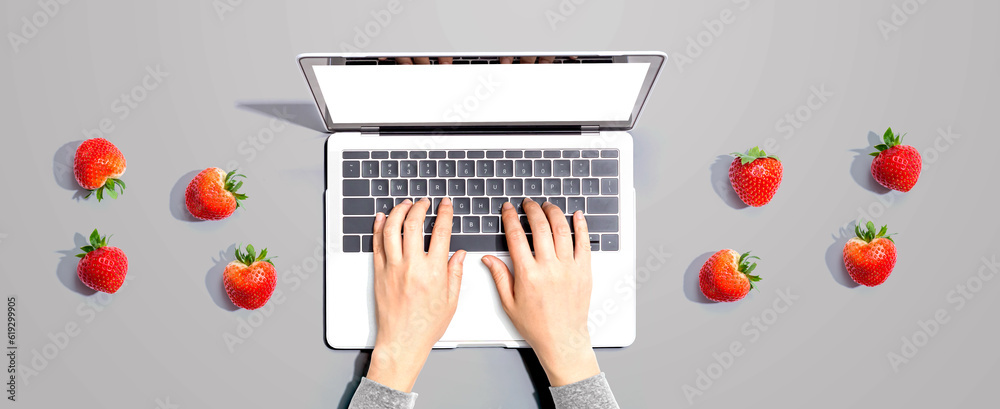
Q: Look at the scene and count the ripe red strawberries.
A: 8